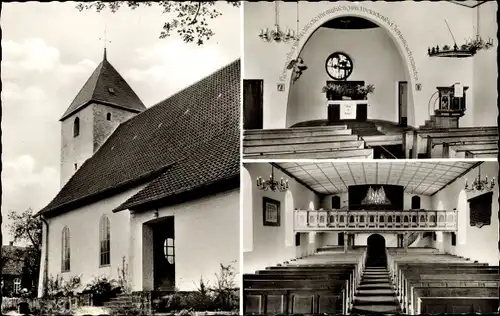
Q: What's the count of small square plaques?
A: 2